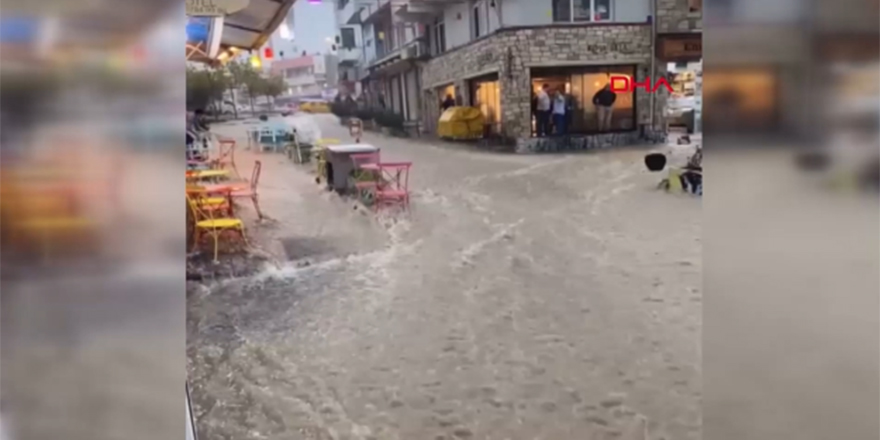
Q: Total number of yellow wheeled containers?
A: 1